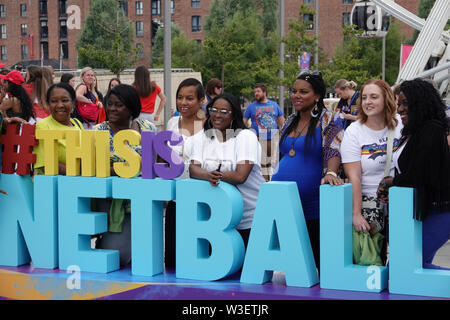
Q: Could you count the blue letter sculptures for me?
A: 7